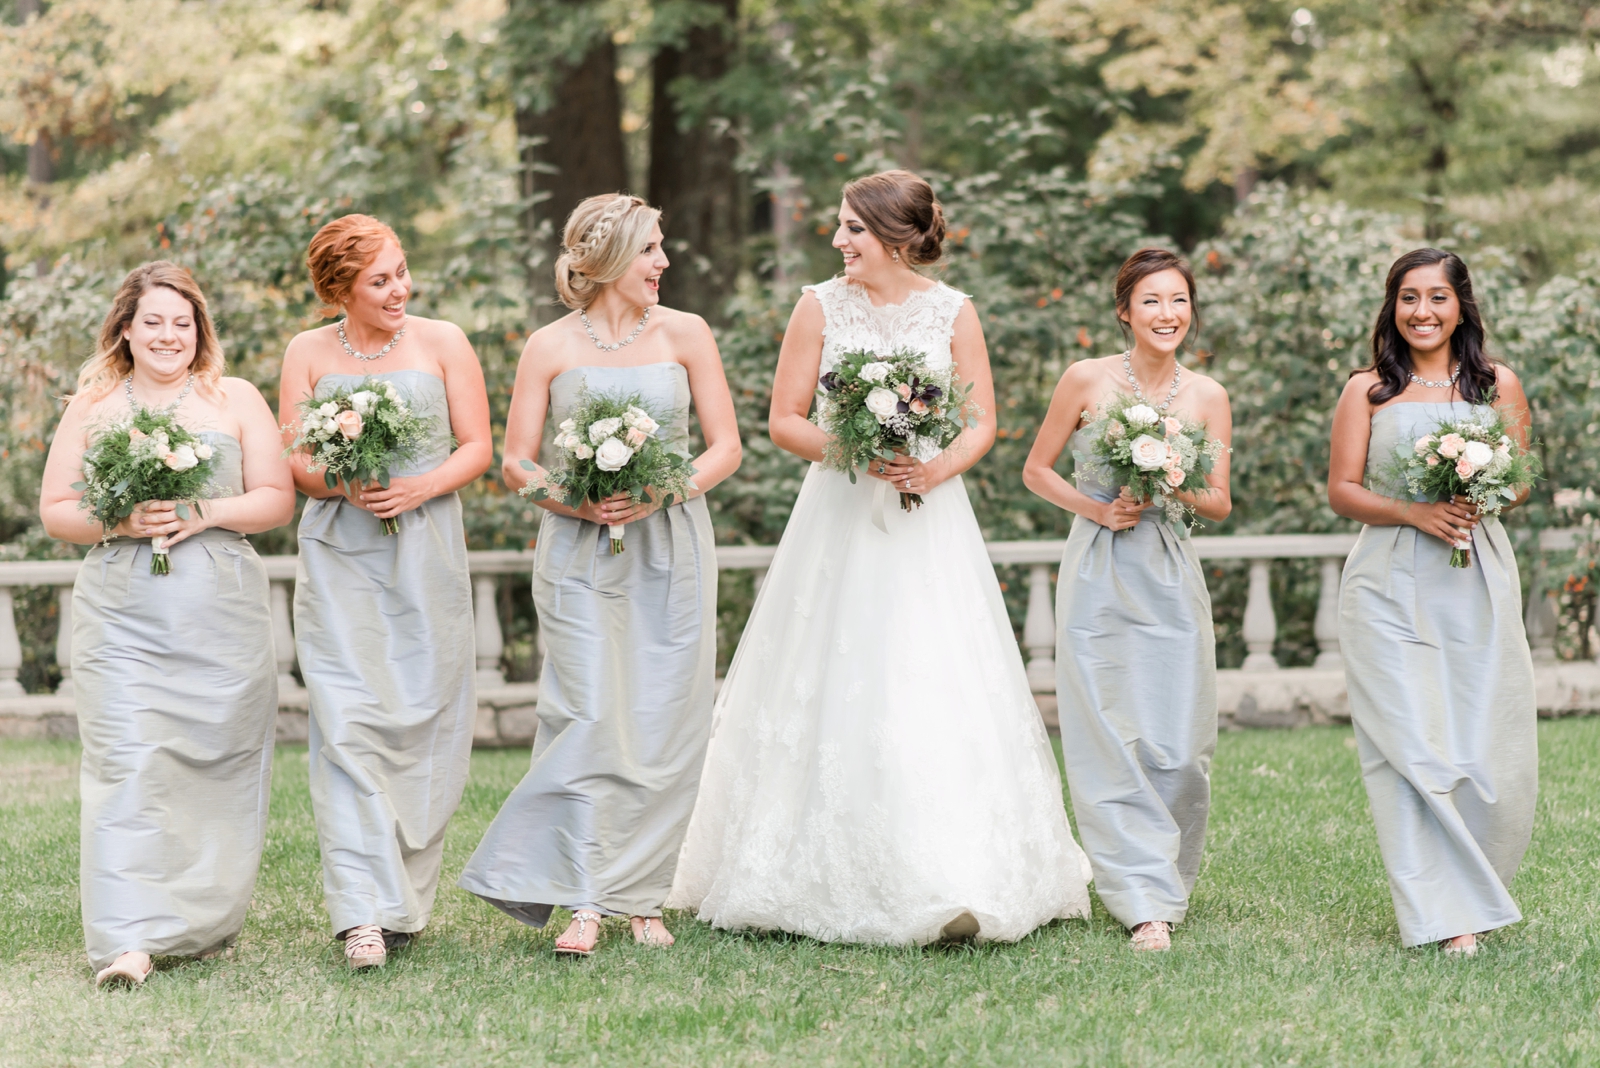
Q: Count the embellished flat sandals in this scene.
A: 2